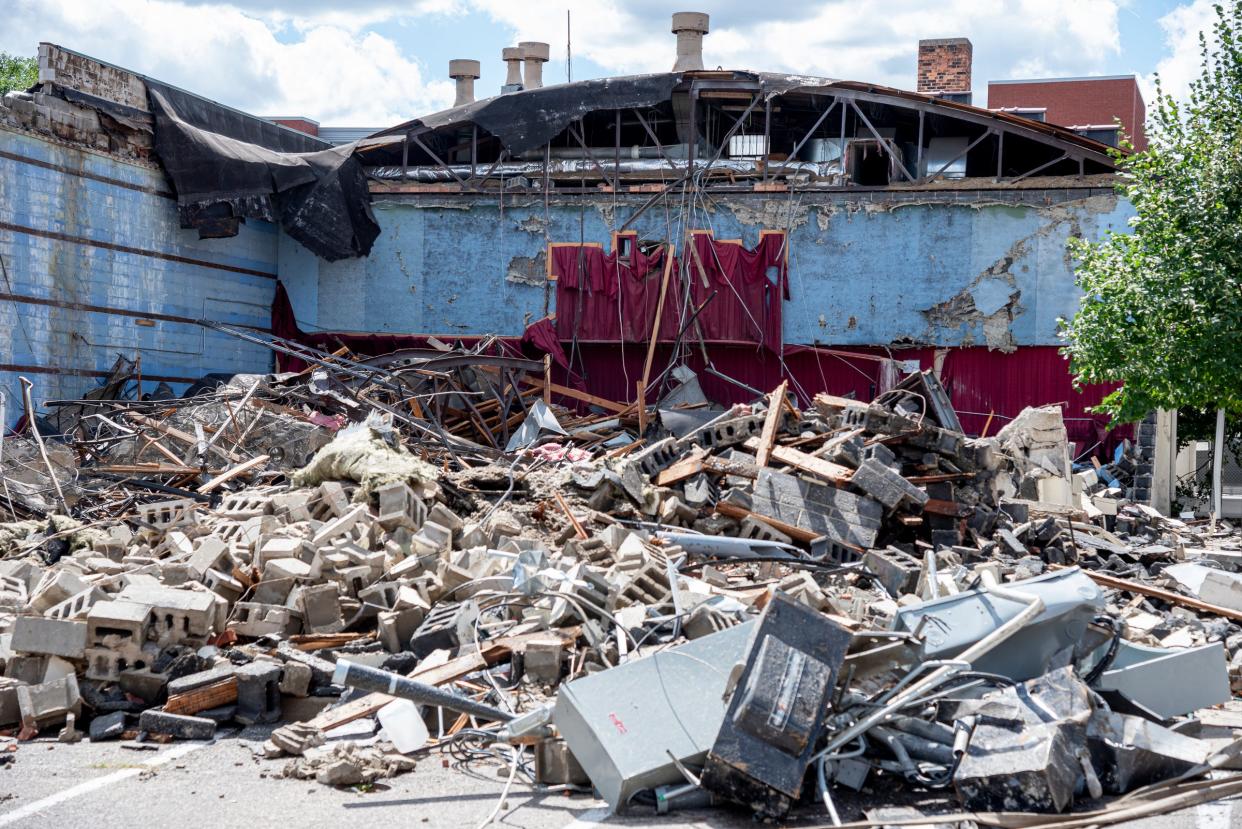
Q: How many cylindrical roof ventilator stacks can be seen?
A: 4